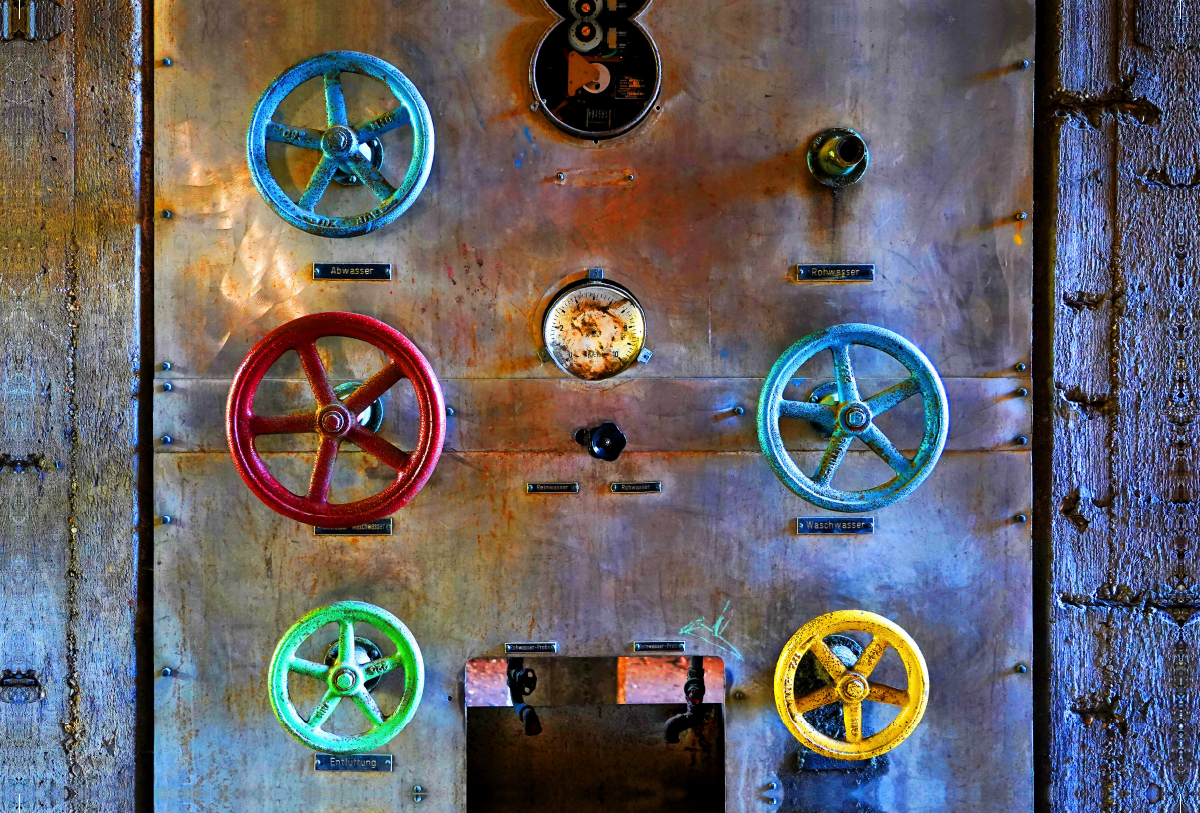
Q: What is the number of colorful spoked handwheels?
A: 5